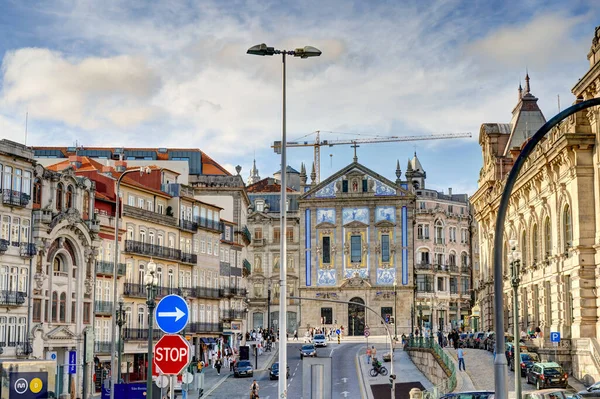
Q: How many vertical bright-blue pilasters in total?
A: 2